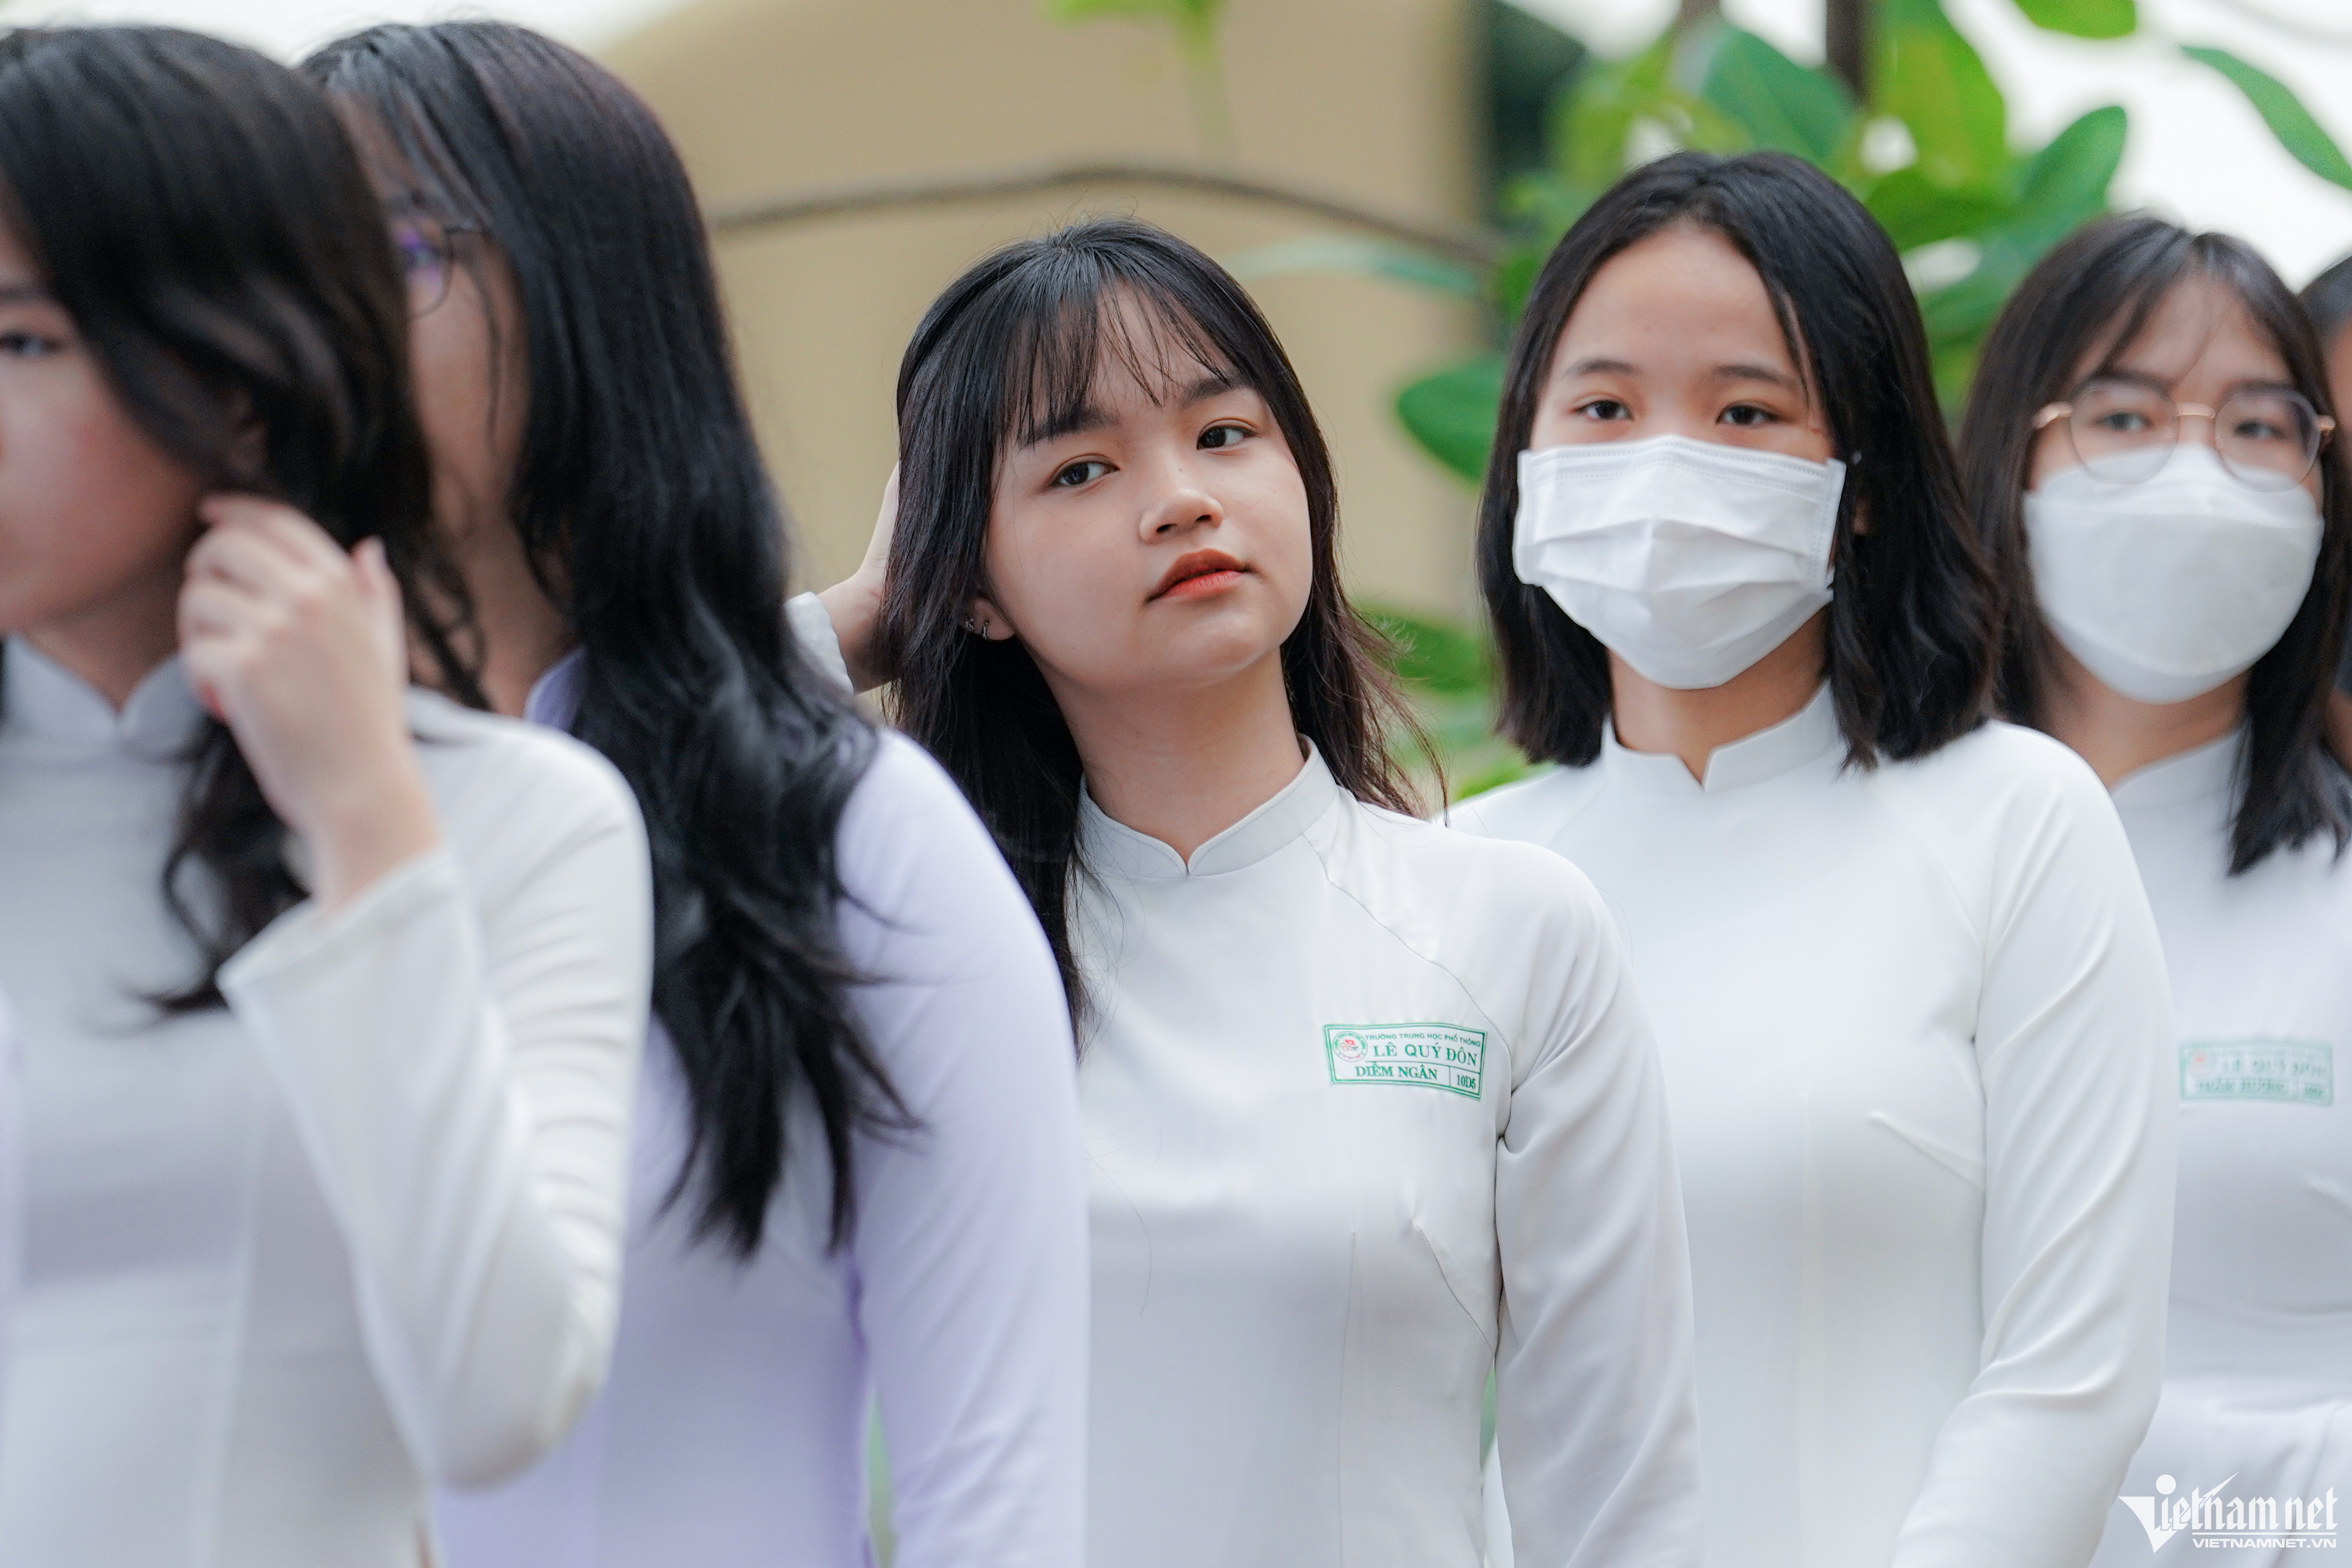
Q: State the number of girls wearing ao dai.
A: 5